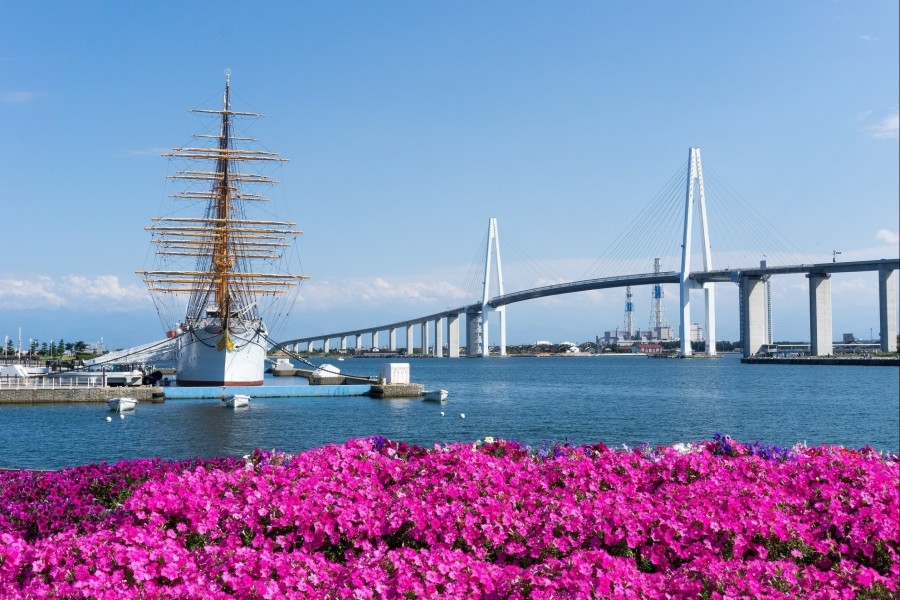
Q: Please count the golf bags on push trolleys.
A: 0